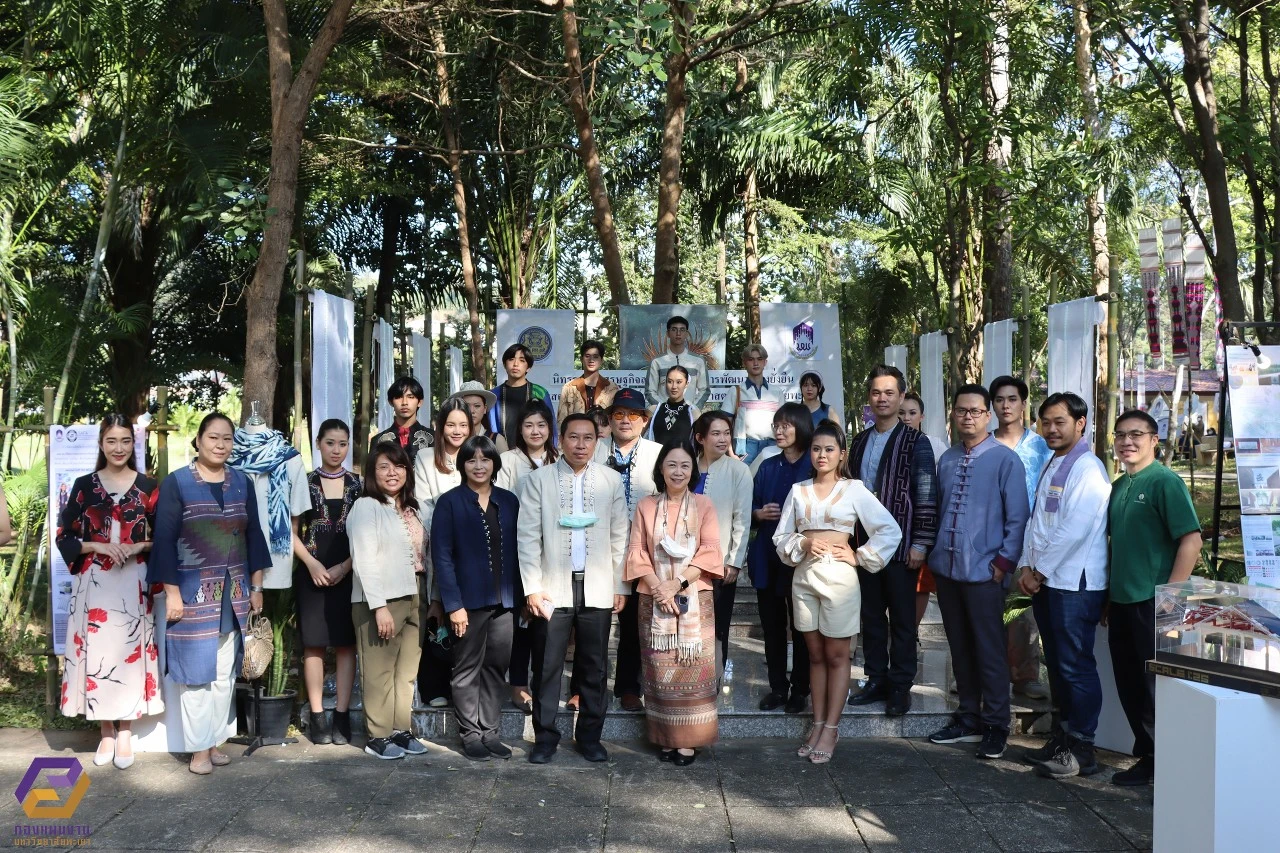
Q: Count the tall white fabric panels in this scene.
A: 8